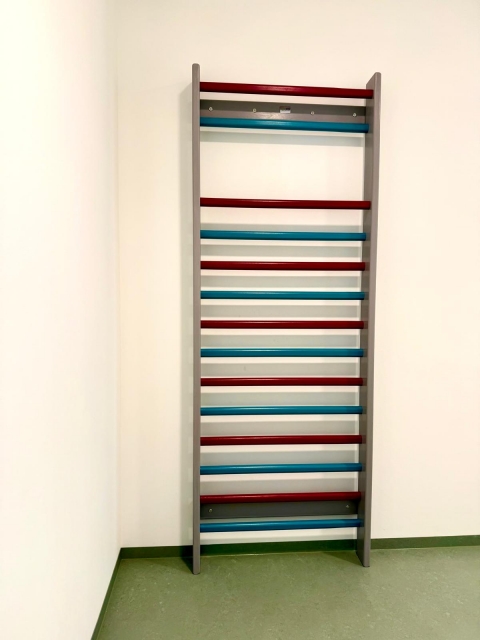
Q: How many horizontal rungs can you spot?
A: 14